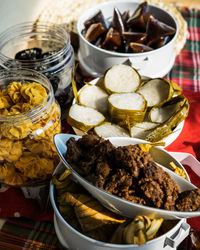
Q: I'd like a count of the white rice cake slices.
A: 8